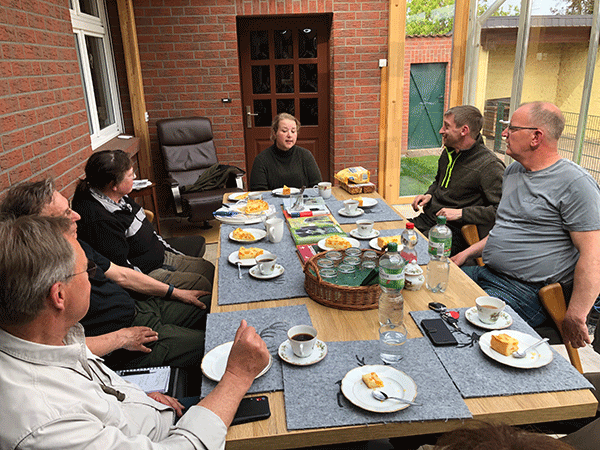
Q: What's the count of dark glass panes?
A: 9